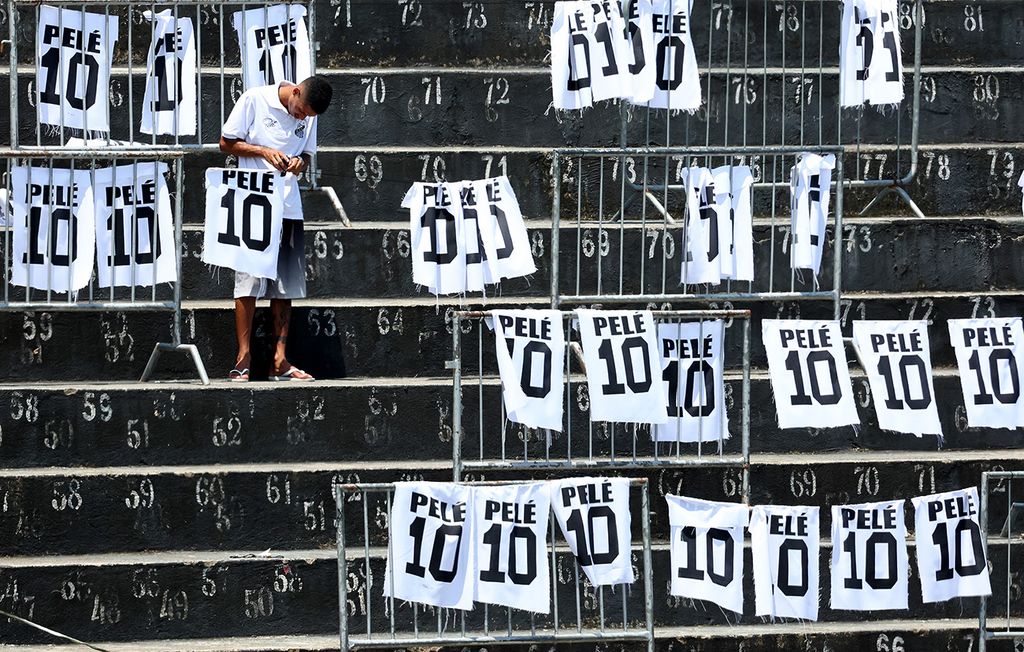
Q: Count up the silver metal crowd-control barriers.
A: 7